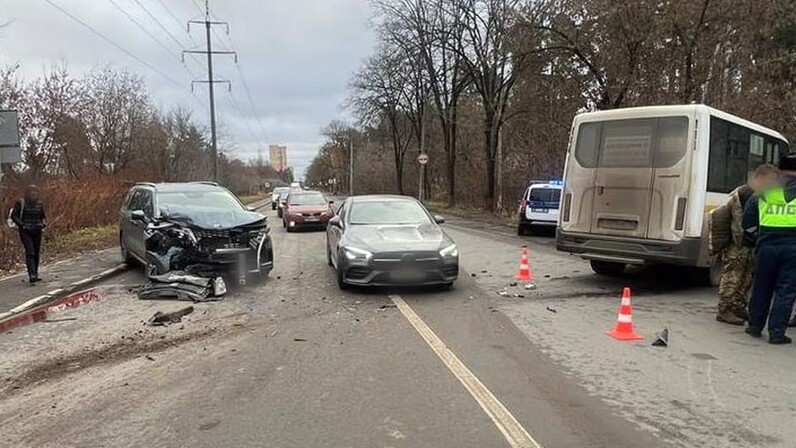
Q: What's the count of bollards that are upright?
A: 2